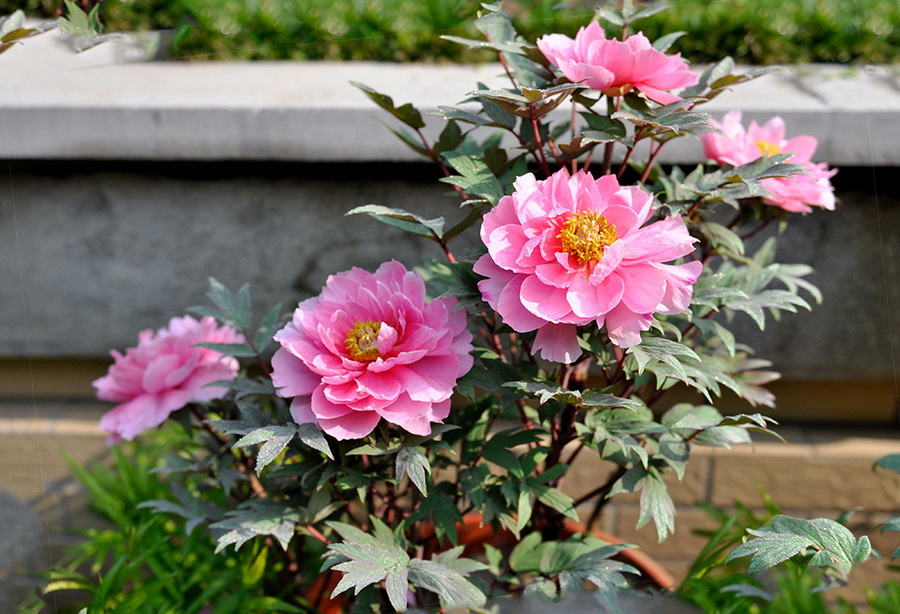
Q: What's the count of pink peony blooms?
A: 5